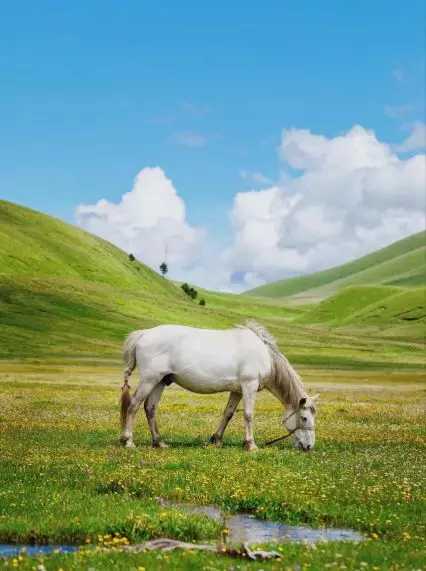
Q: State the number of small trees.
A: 5